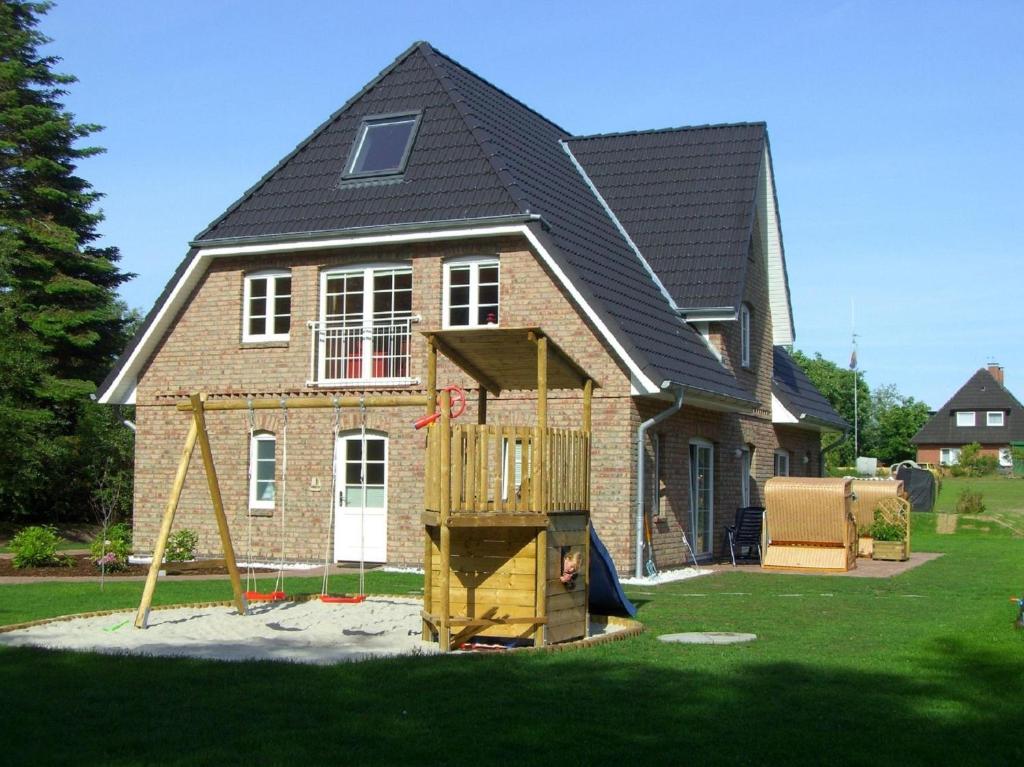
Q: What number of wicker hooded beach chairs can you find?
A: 2